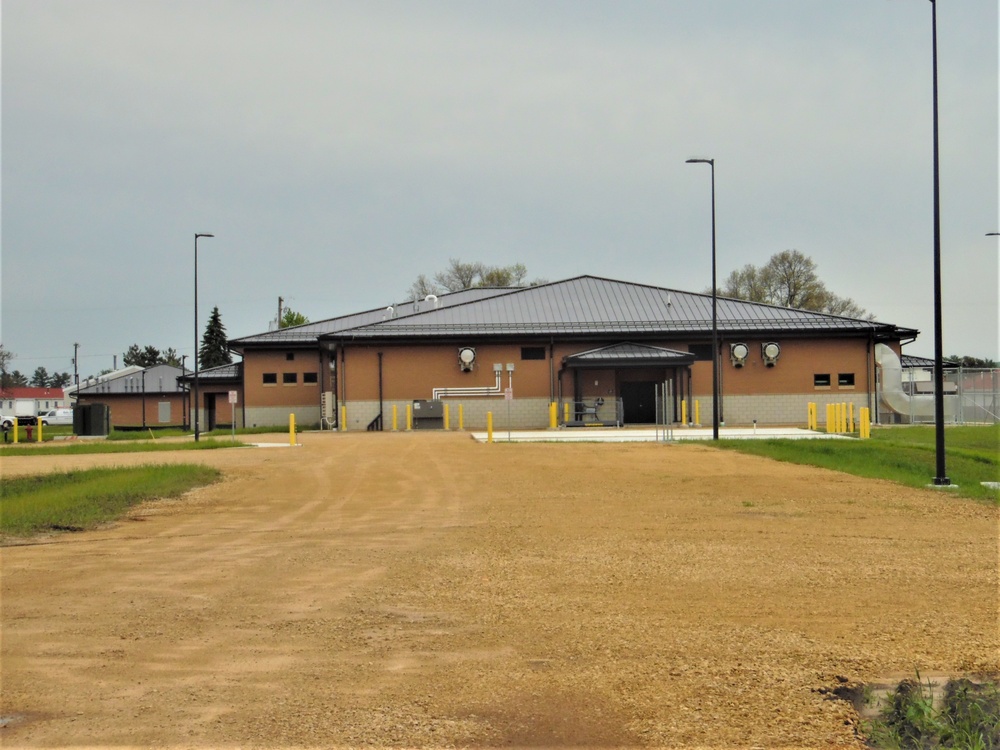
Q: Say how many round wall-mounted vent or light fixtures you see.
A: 3